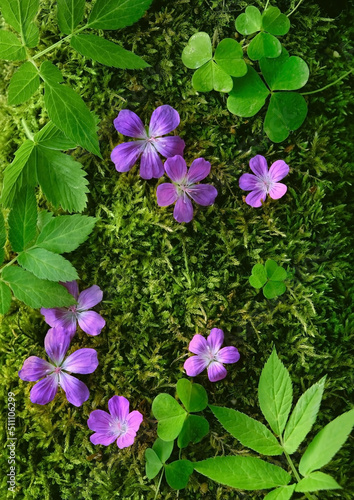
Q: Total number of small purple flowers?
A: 7